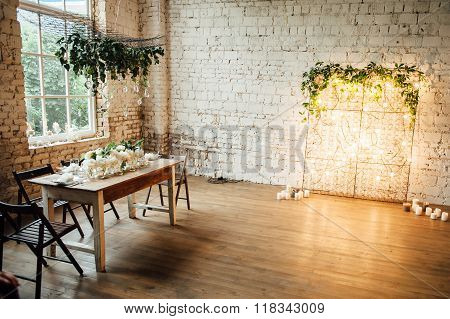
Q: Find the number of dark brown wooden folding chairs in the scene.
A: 4